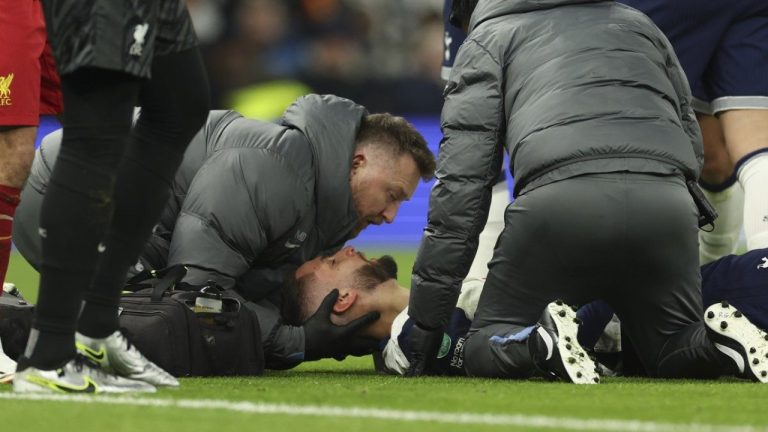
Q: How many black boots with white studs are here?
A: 2